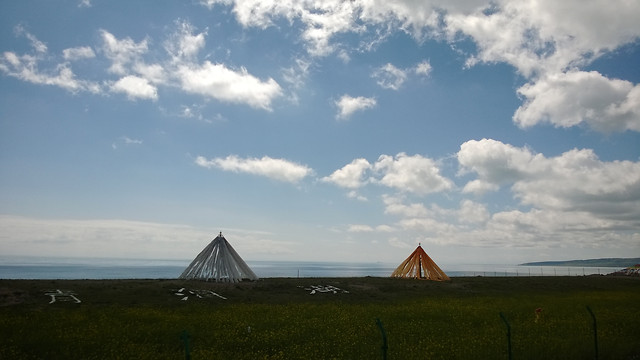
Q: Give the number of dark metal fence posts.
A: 4